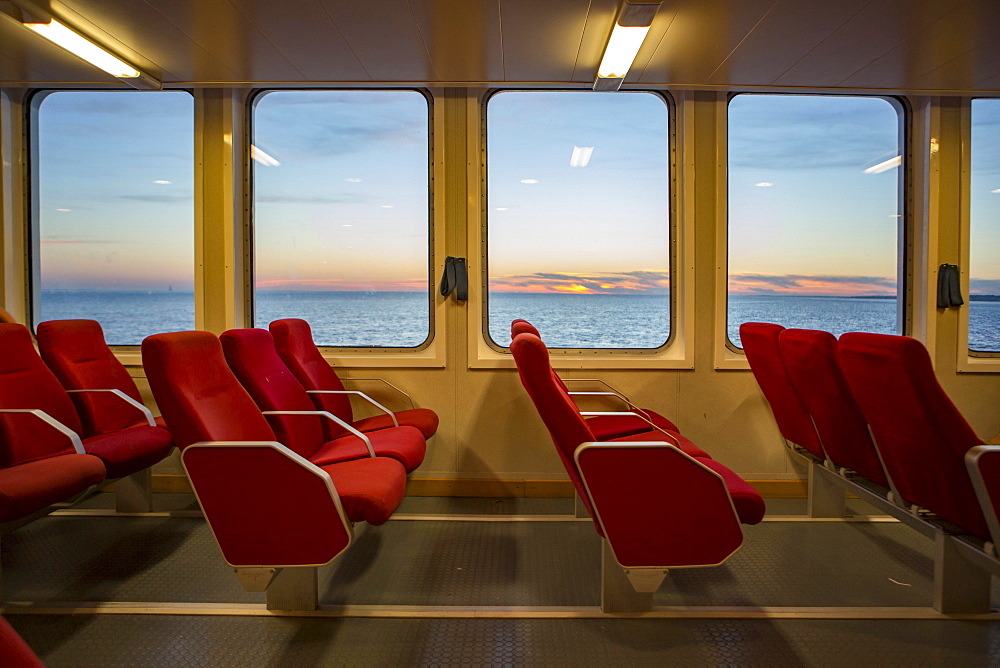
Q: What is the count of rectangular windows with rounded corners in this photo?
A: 5